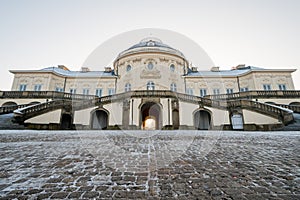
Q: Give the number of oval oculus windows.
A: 3